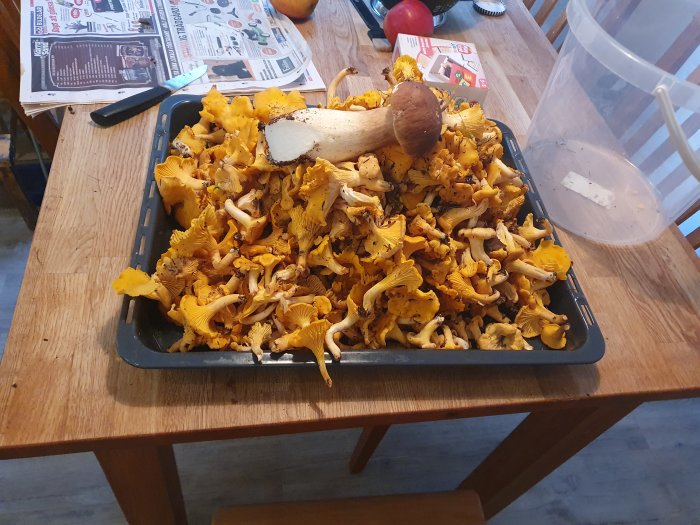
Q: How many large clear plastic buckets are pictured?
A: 1